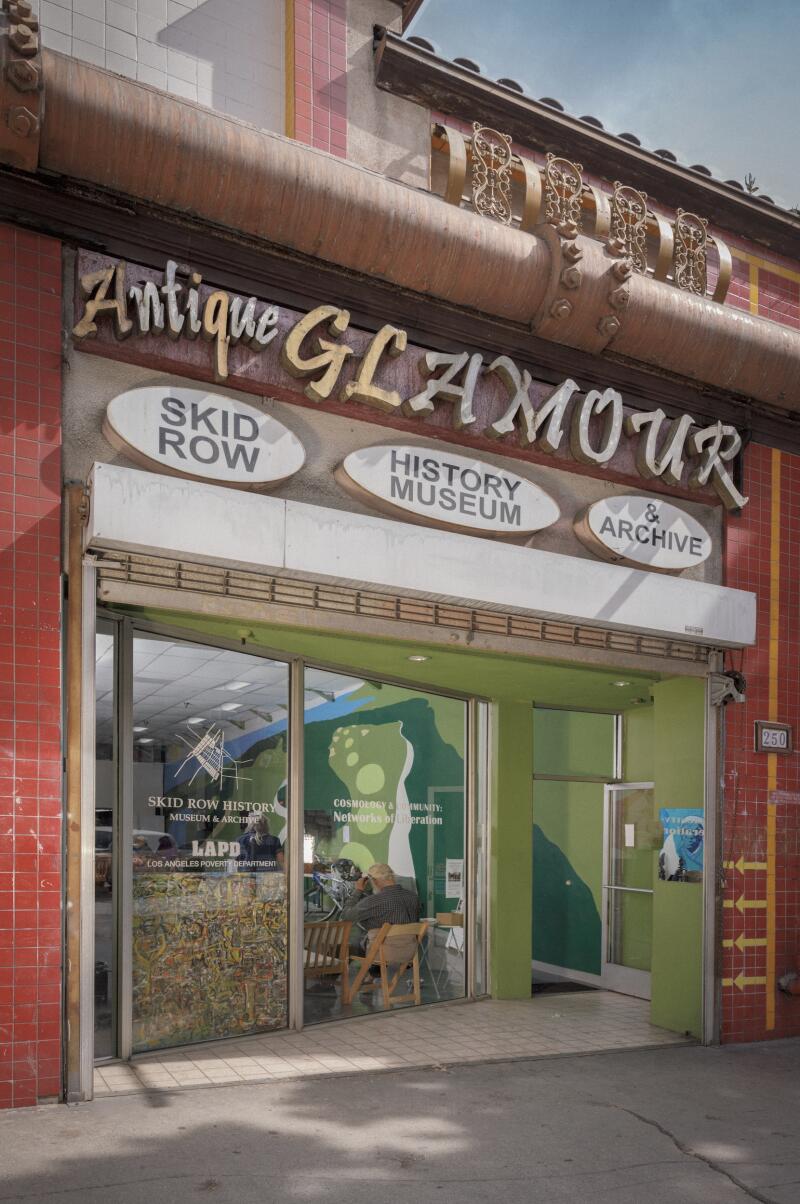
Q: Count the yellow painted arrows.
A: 4